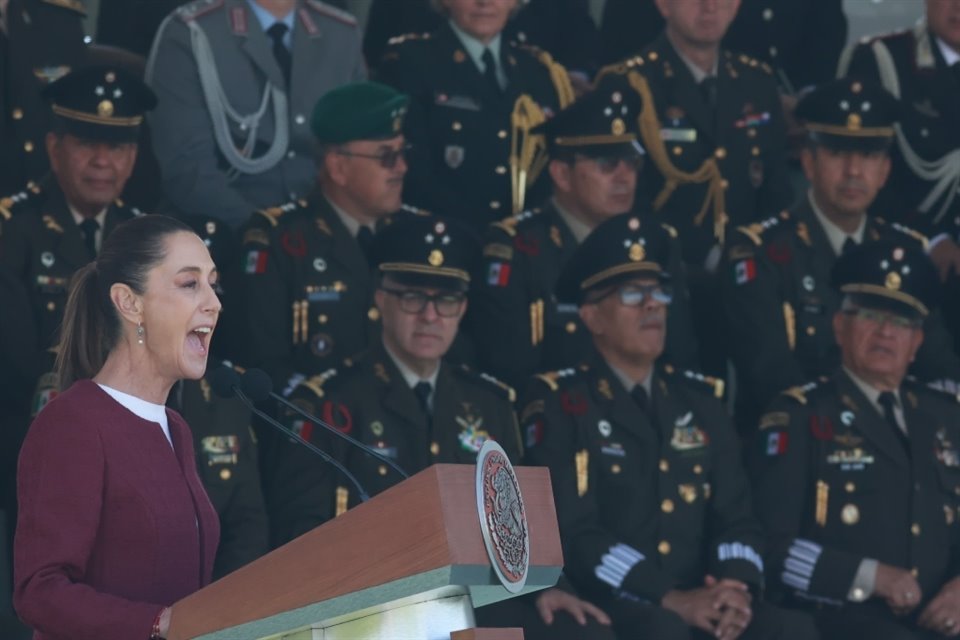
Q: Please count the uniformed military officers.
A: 13